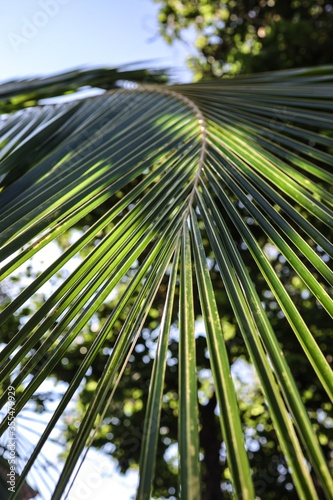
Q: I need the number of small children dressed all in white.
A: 0